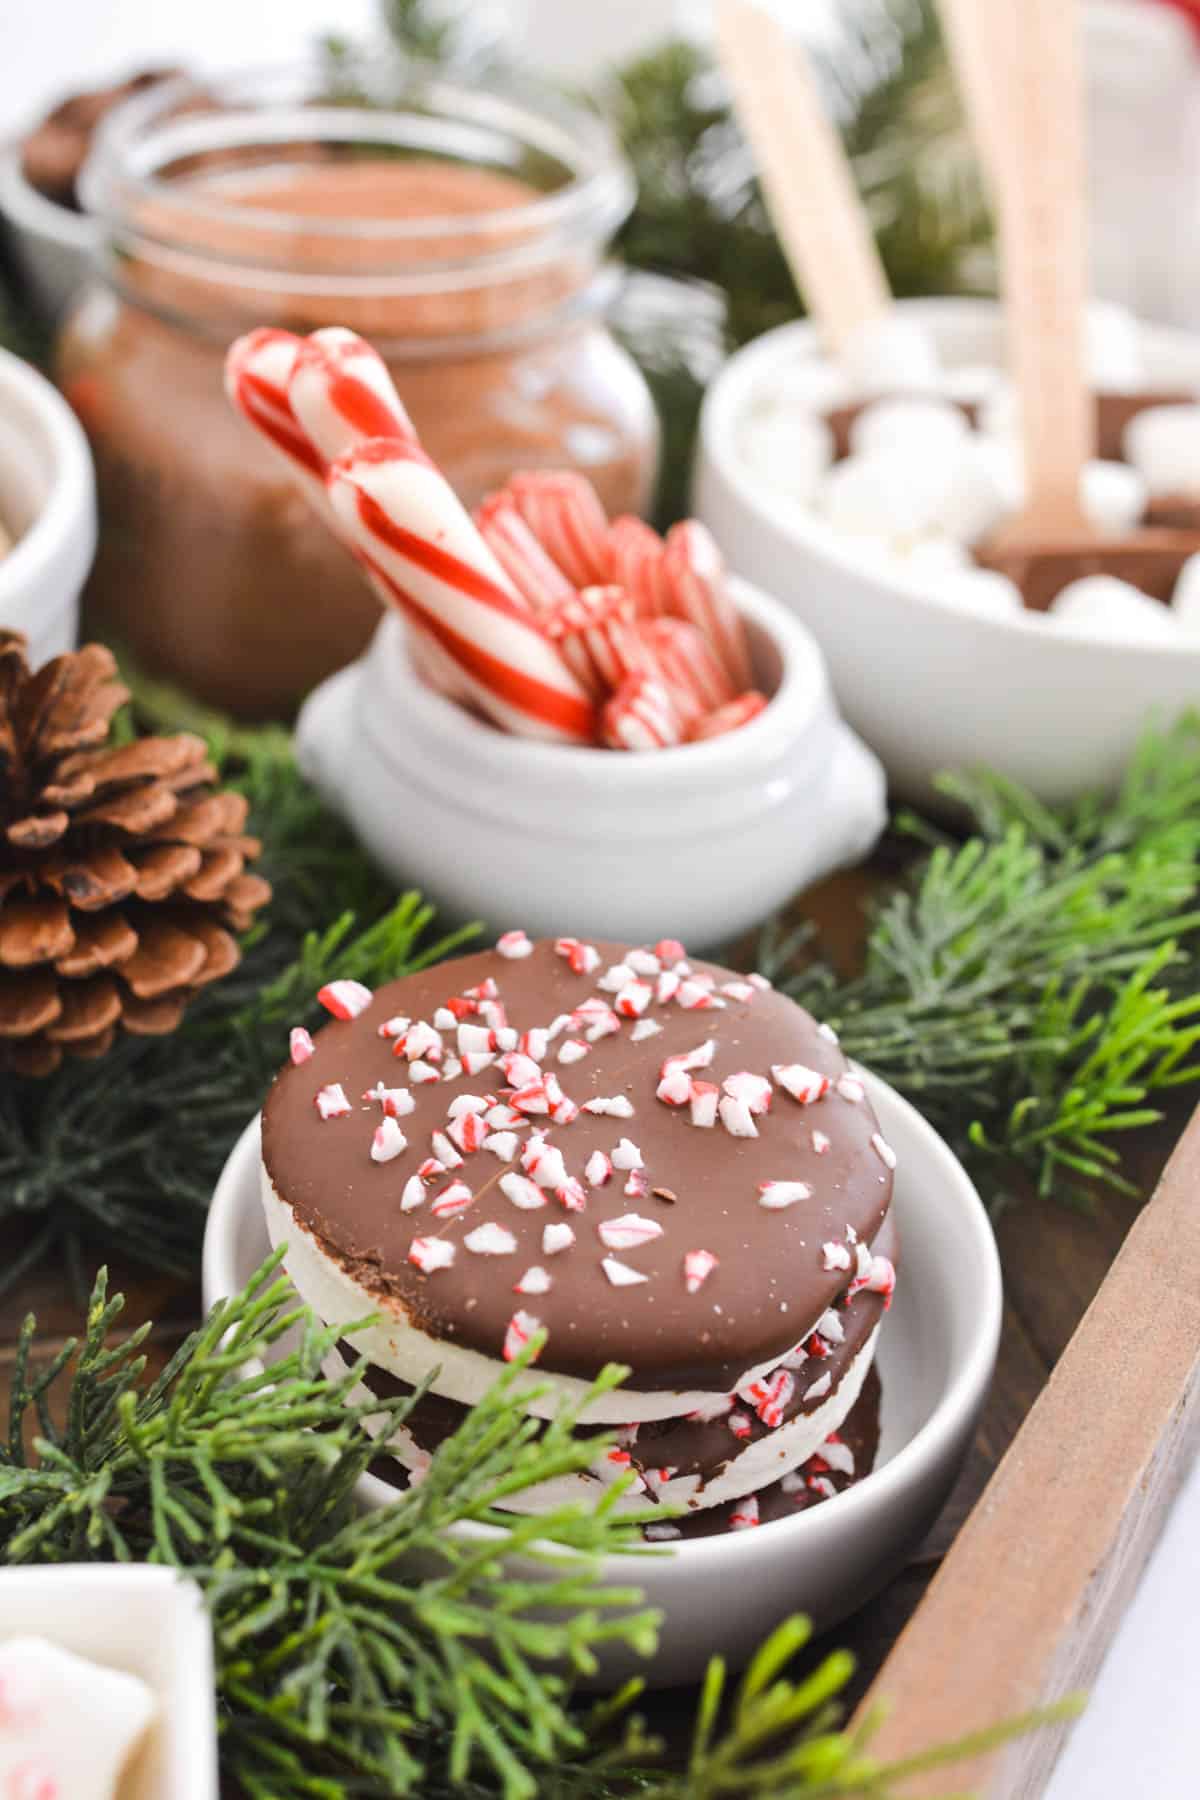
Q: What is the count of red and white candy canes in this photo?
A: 3